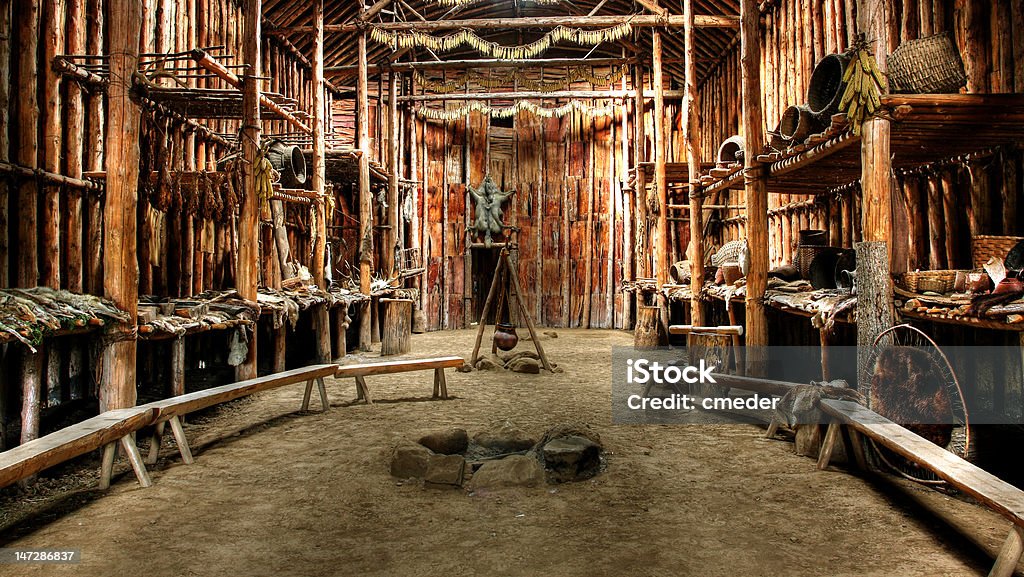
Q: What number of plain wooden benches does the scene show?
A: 5